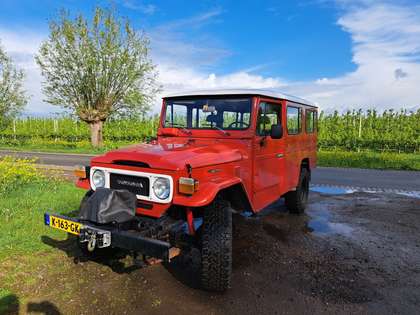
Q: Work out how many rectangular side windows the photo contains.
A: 3